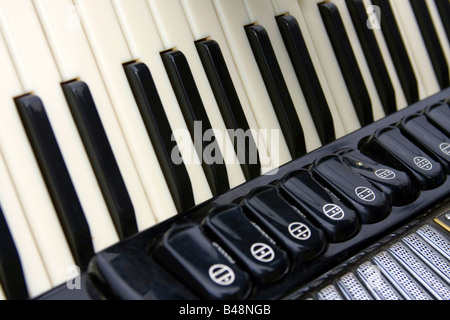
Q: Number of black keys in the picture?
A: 13